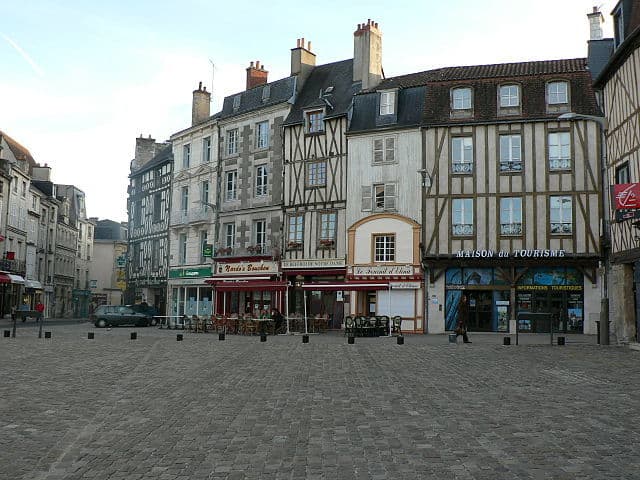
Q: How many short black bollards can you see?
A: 13